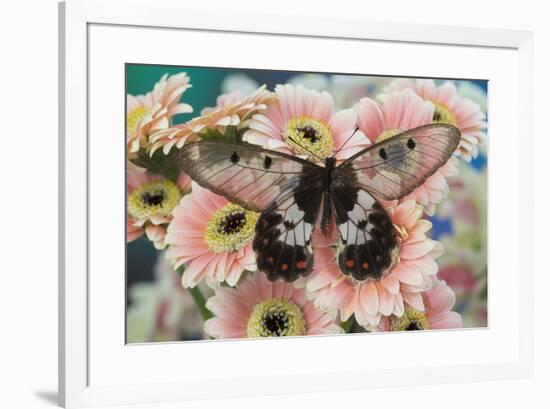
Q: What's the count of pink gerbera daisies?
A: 10